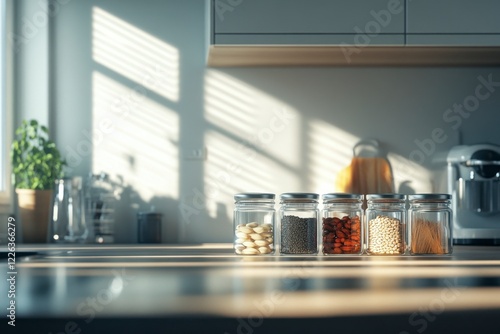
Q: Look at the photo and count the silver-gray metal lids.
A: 5